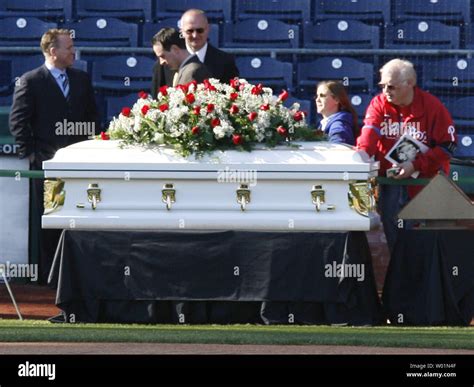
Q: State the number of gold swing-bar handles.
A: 4